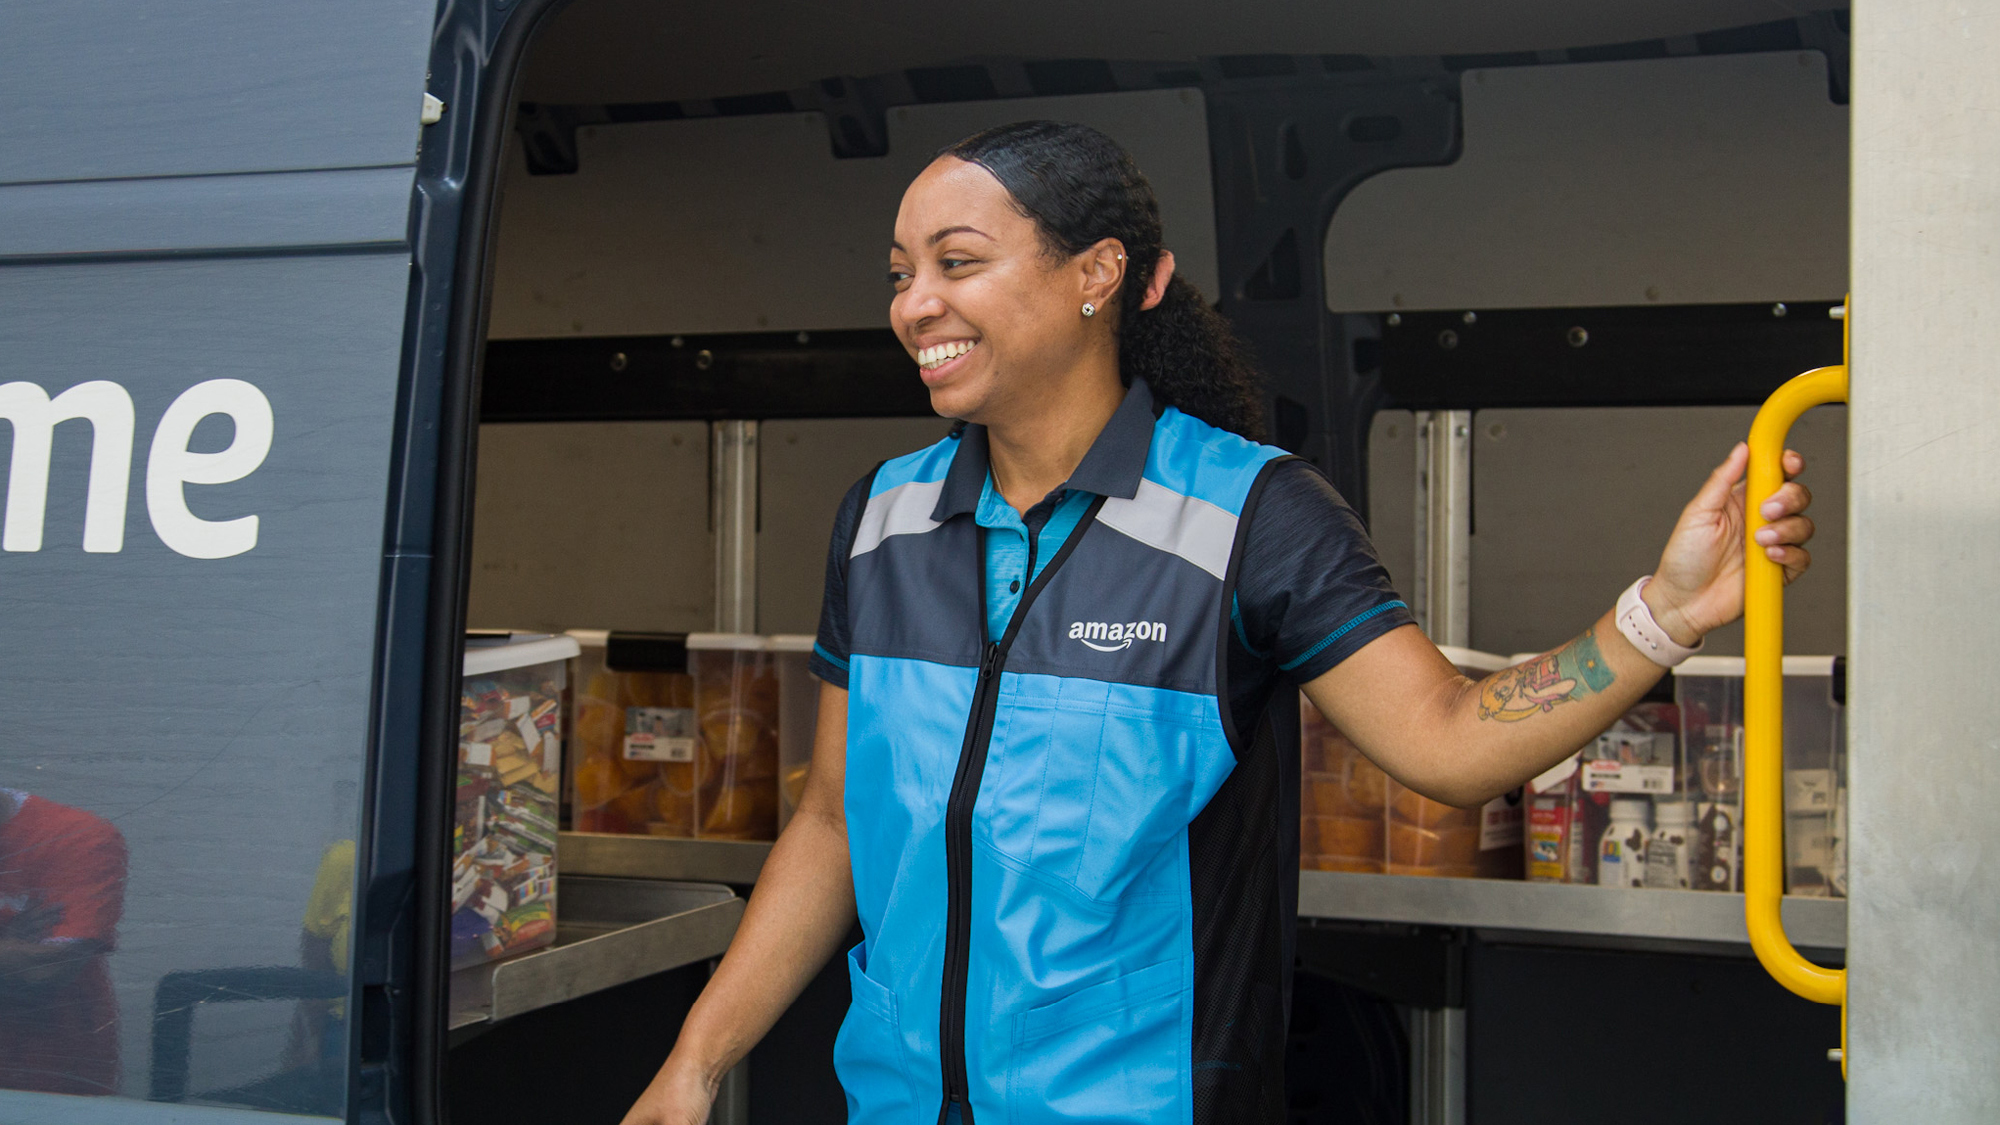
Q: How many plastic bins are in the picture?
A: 6